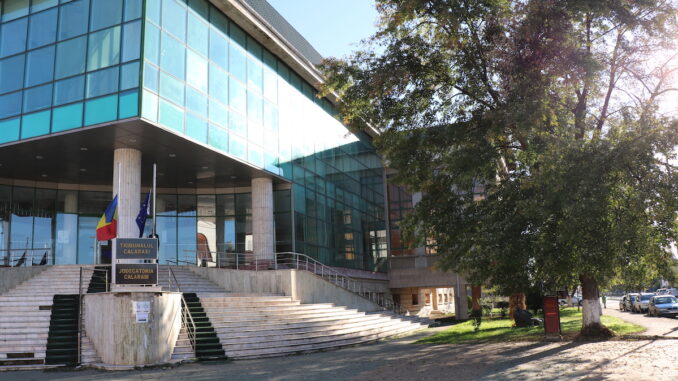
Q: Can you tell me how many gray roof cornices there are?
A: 1